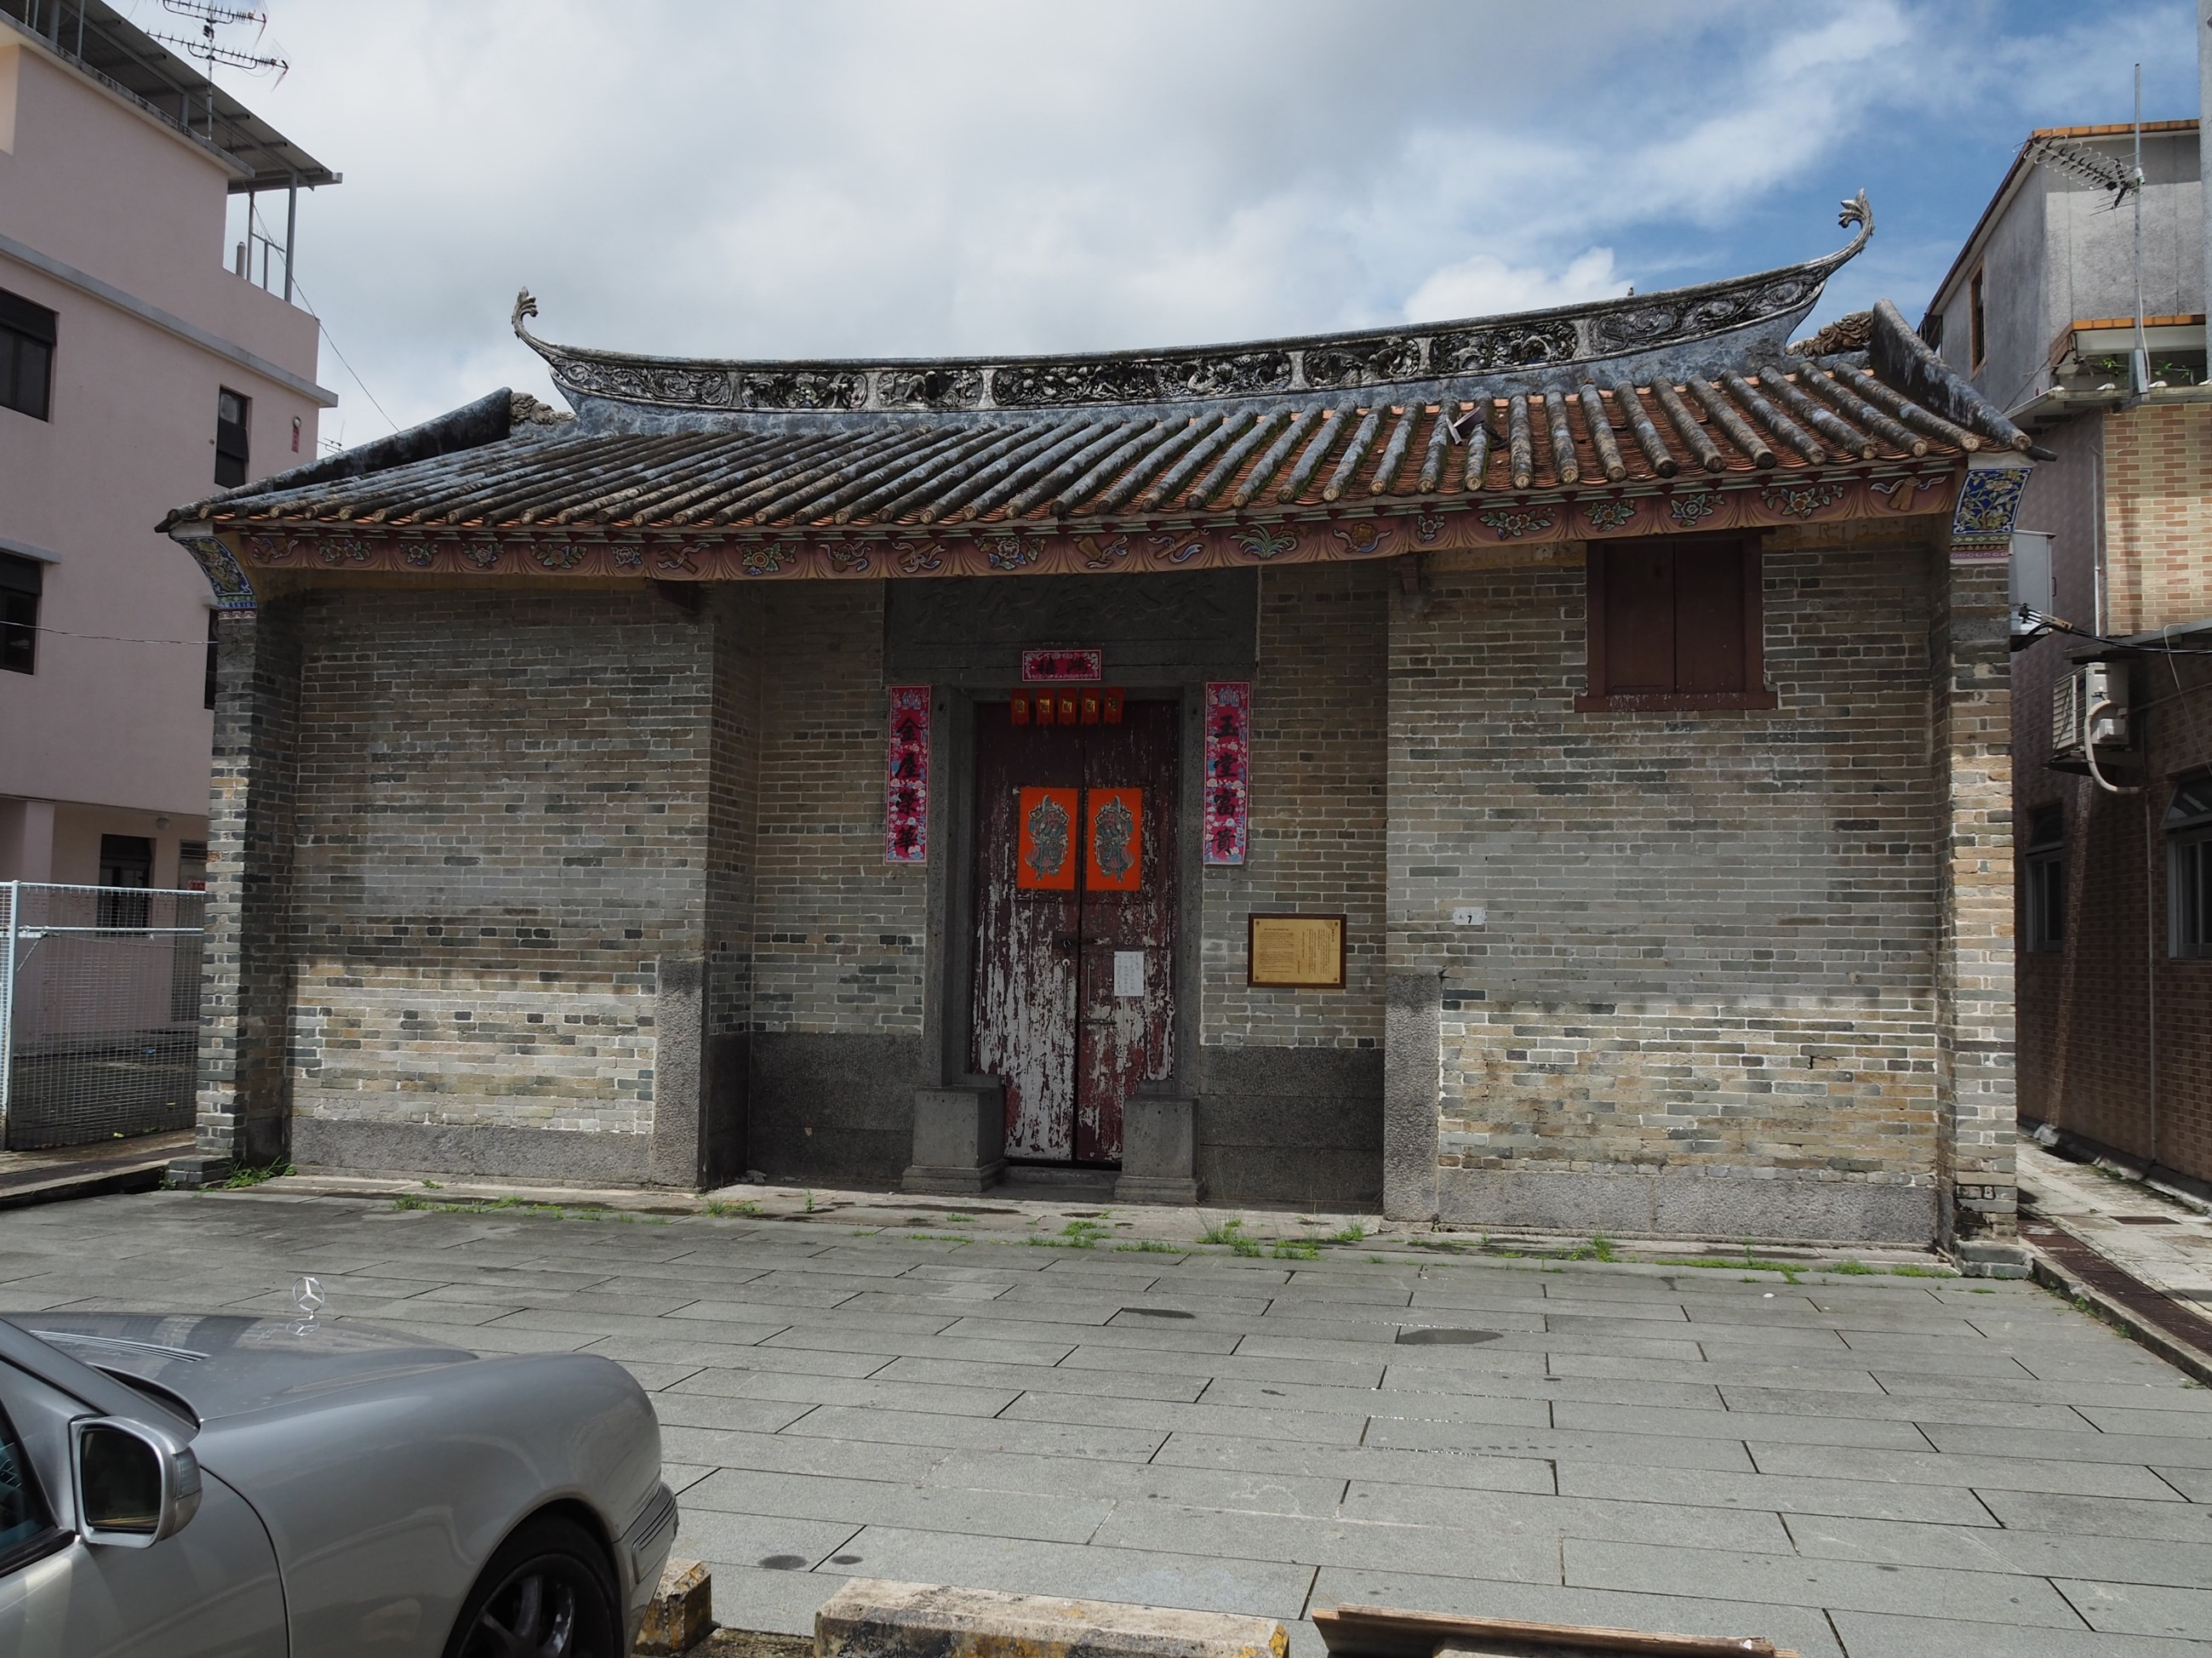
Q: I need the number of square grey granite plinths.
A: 2